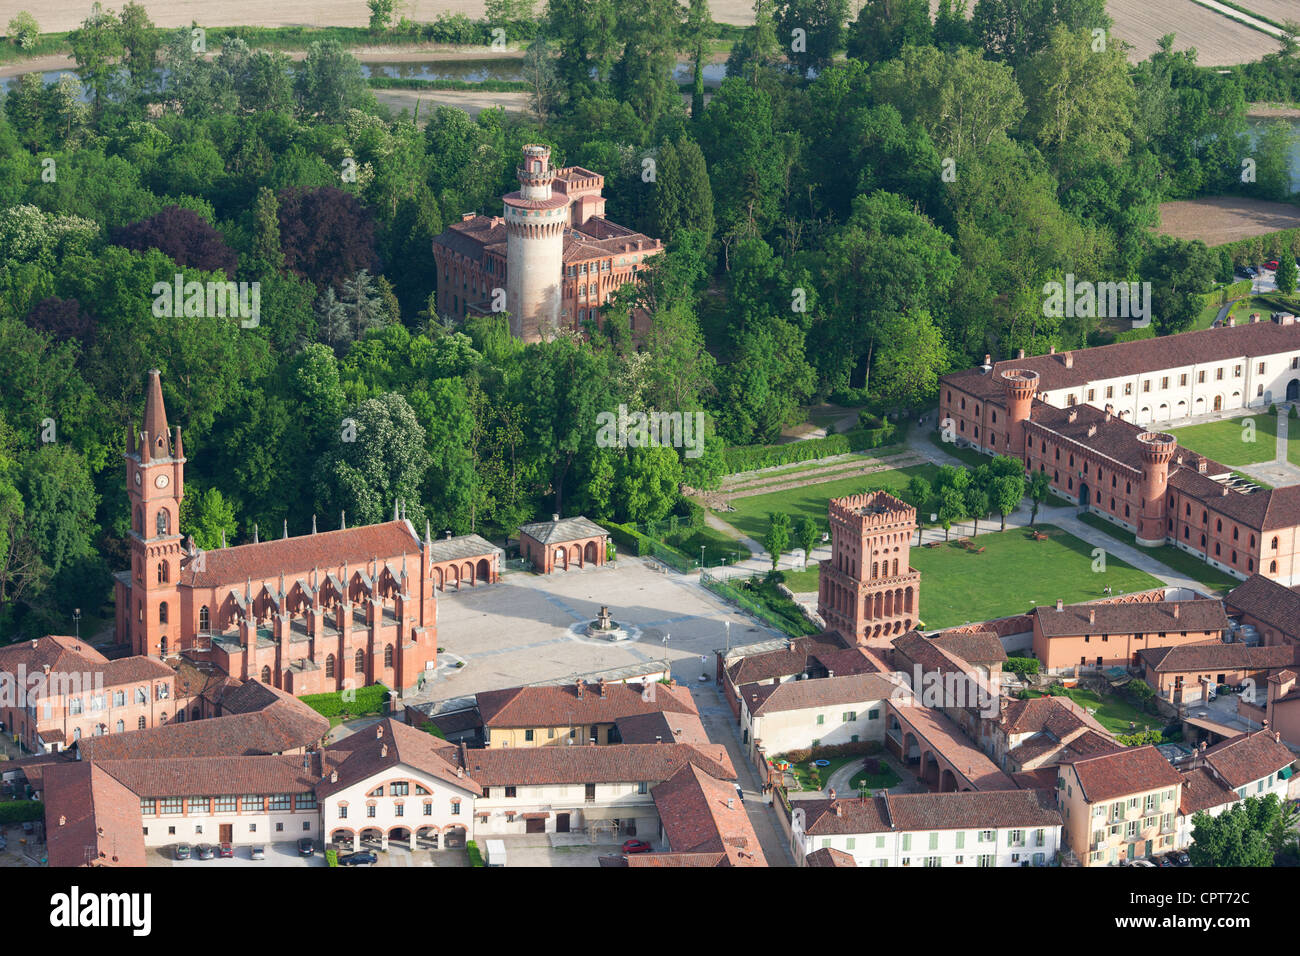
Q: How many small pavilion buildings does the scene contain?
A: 2